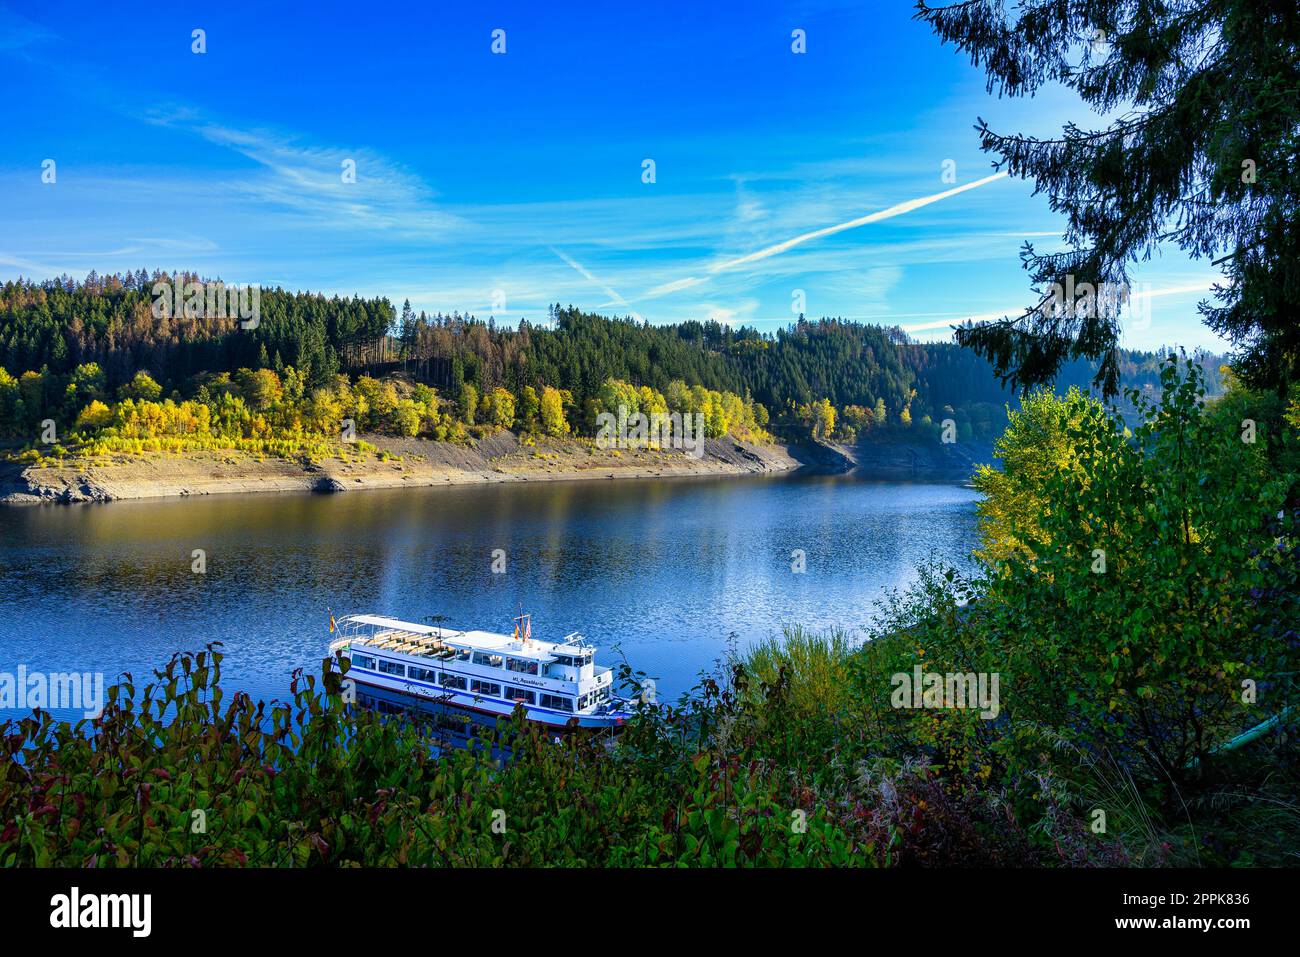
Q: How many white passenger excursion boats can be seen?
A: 1